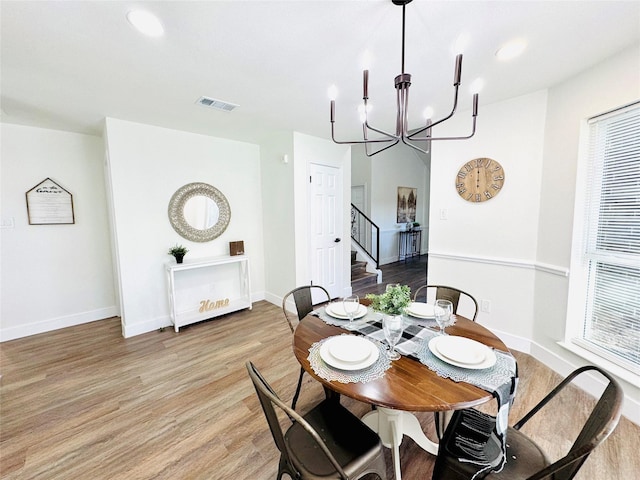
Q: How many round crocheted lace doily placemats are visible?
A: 4